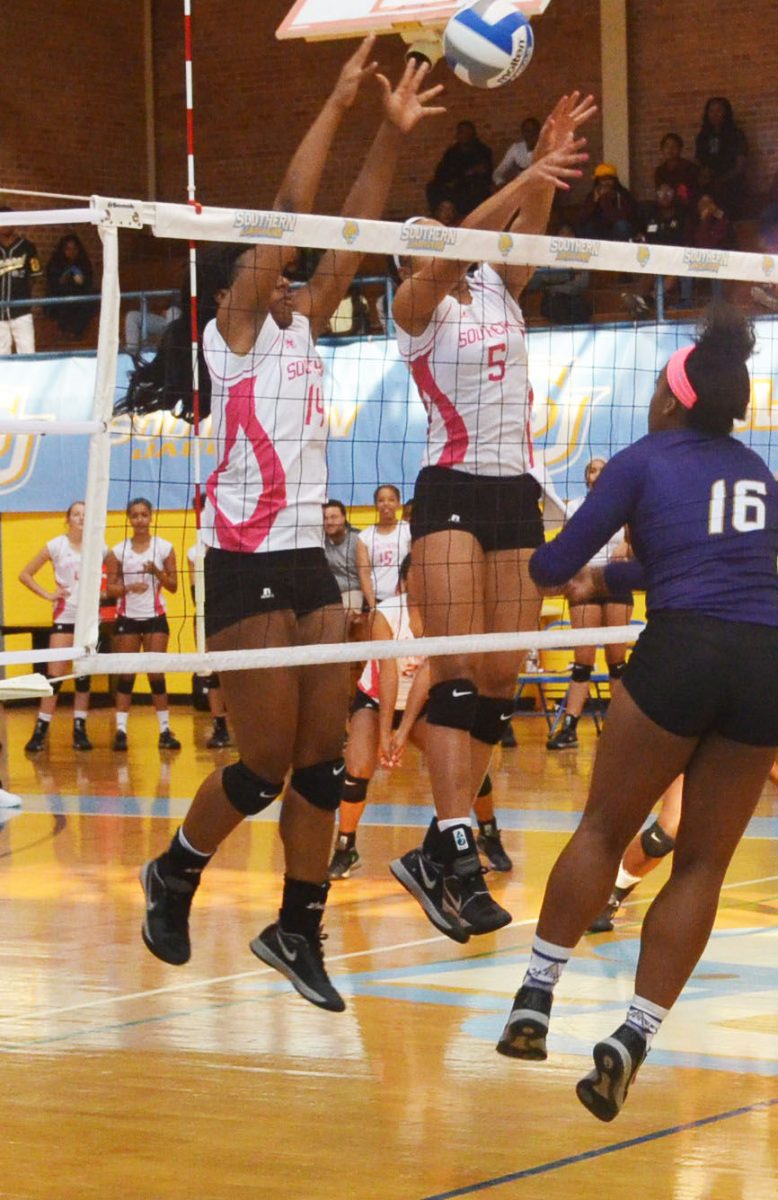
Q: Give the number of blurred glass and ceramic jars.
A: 0